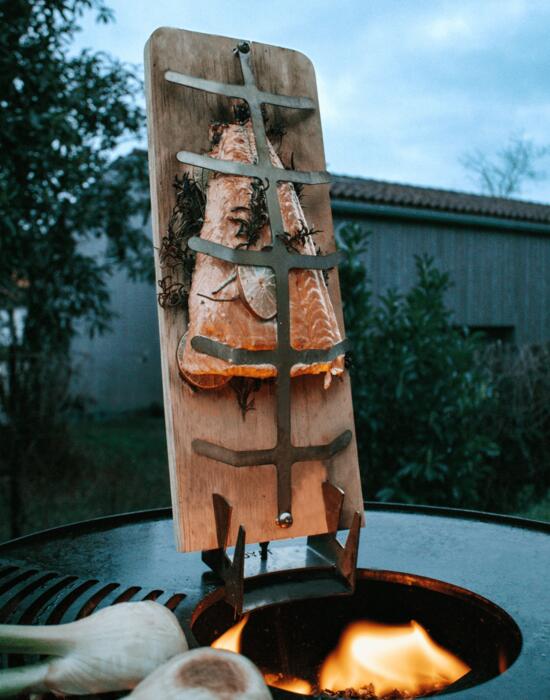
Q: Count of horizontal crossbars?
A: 5